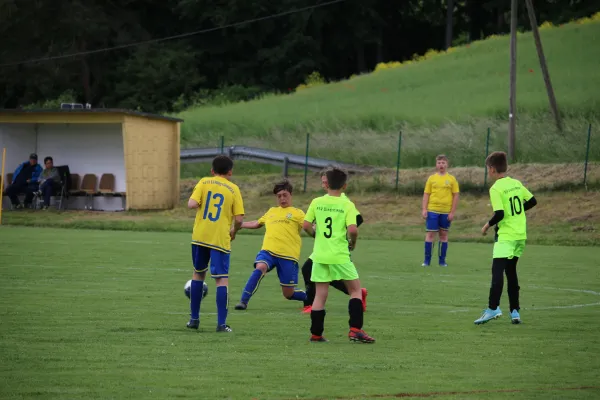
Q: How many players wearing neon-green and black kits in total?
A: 3